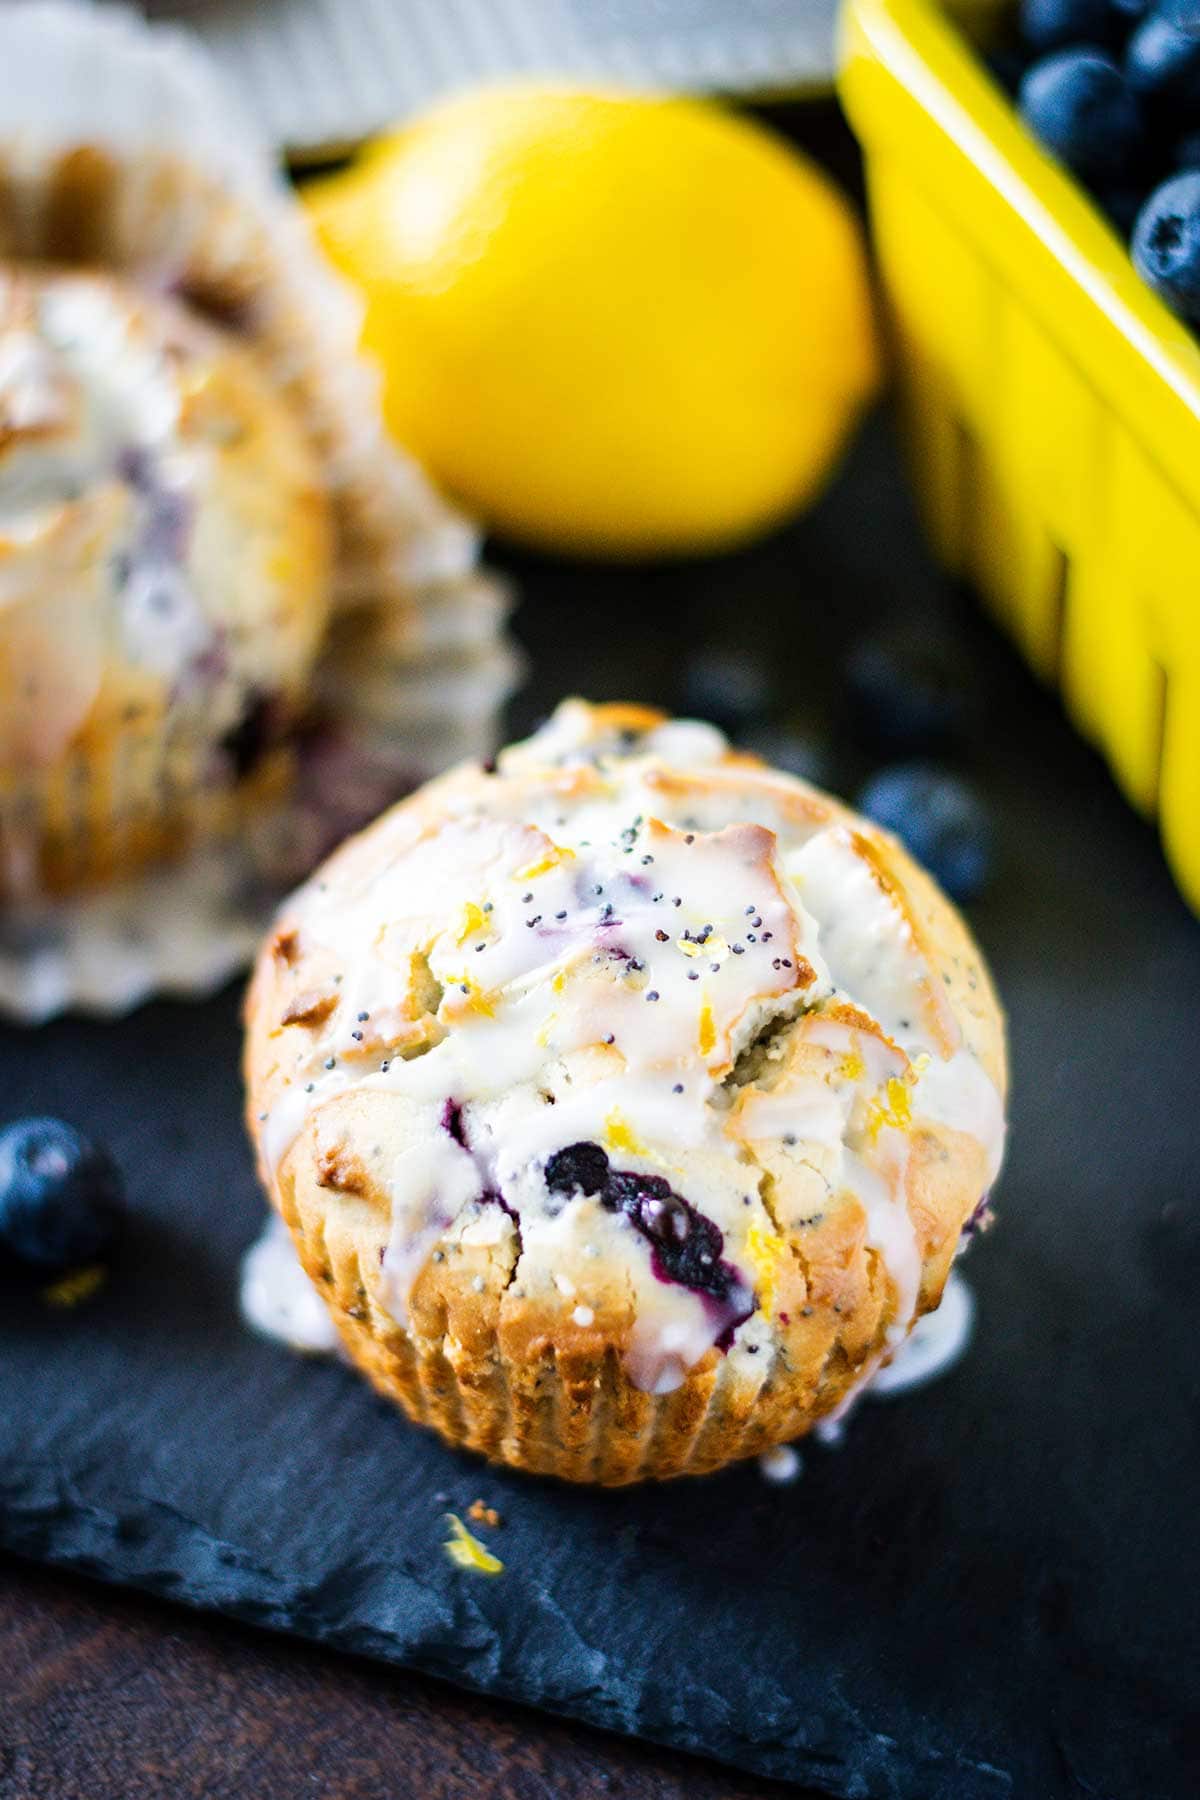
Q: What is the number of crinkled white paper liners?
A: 1